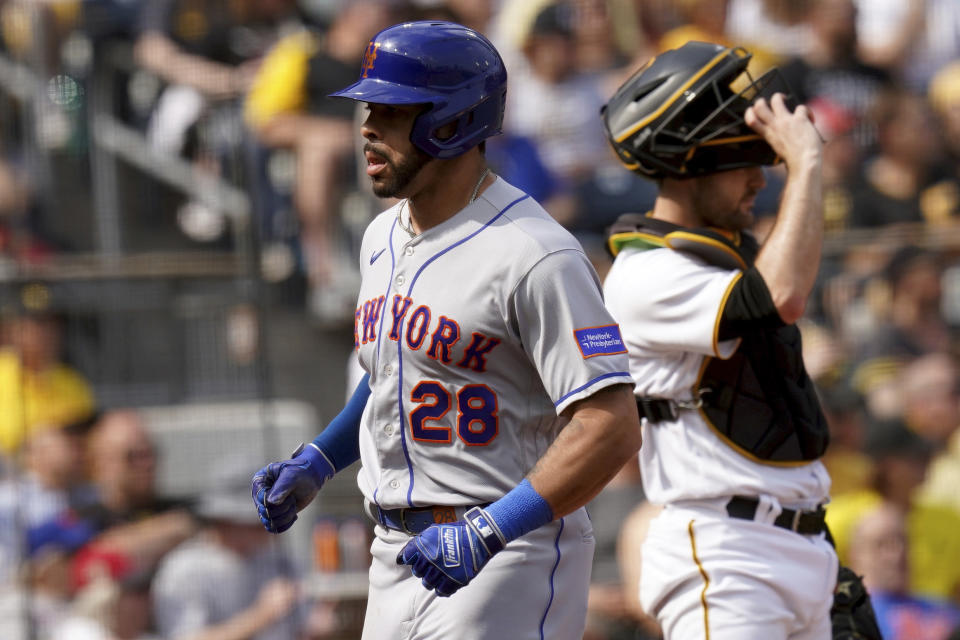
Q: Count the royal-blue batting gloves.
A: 2